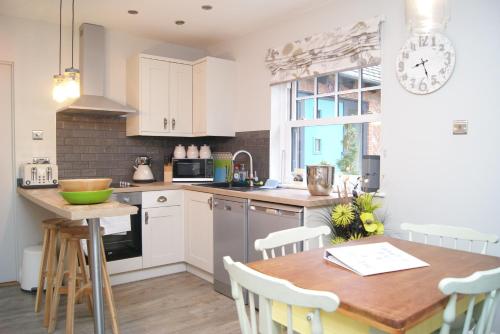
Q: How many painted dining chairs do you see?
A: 4